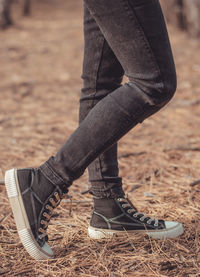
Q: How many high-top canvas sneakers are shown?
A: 2